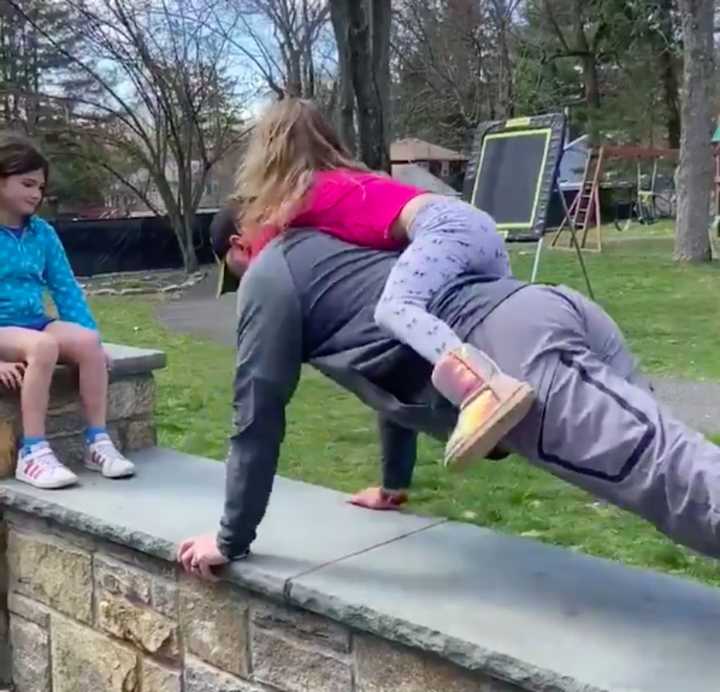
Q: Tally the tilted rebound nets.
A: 1